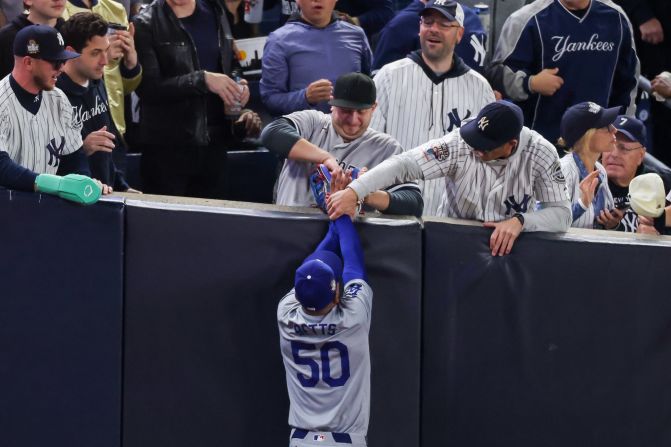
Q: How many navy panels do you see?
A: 3